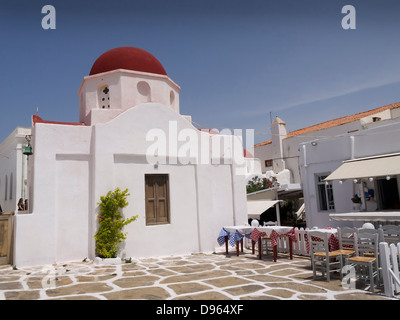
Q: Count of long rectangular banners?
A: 0